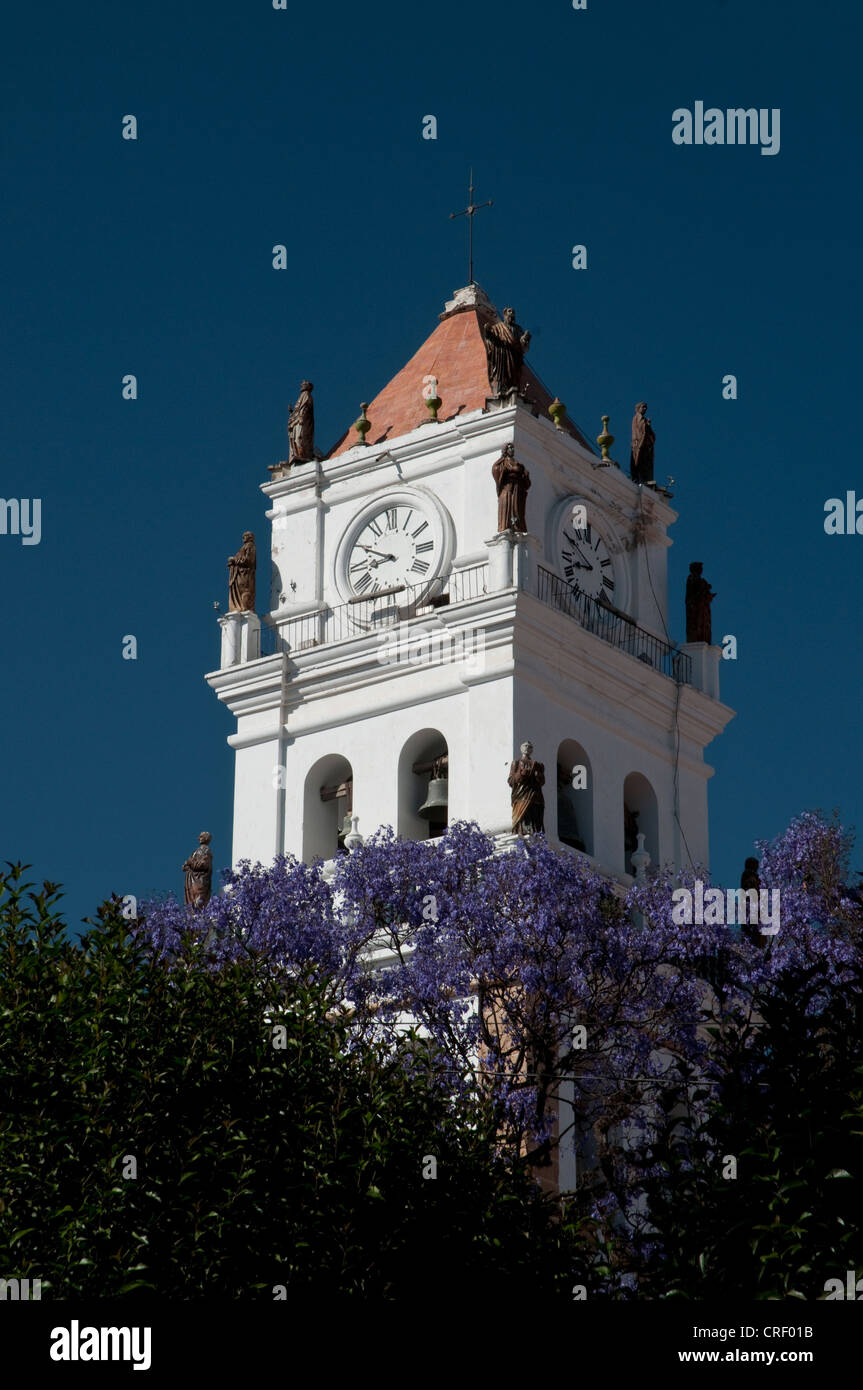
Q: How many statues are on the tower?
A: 9